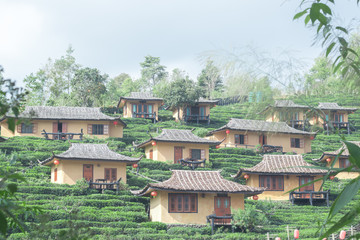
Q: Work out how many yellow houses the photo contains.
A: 11